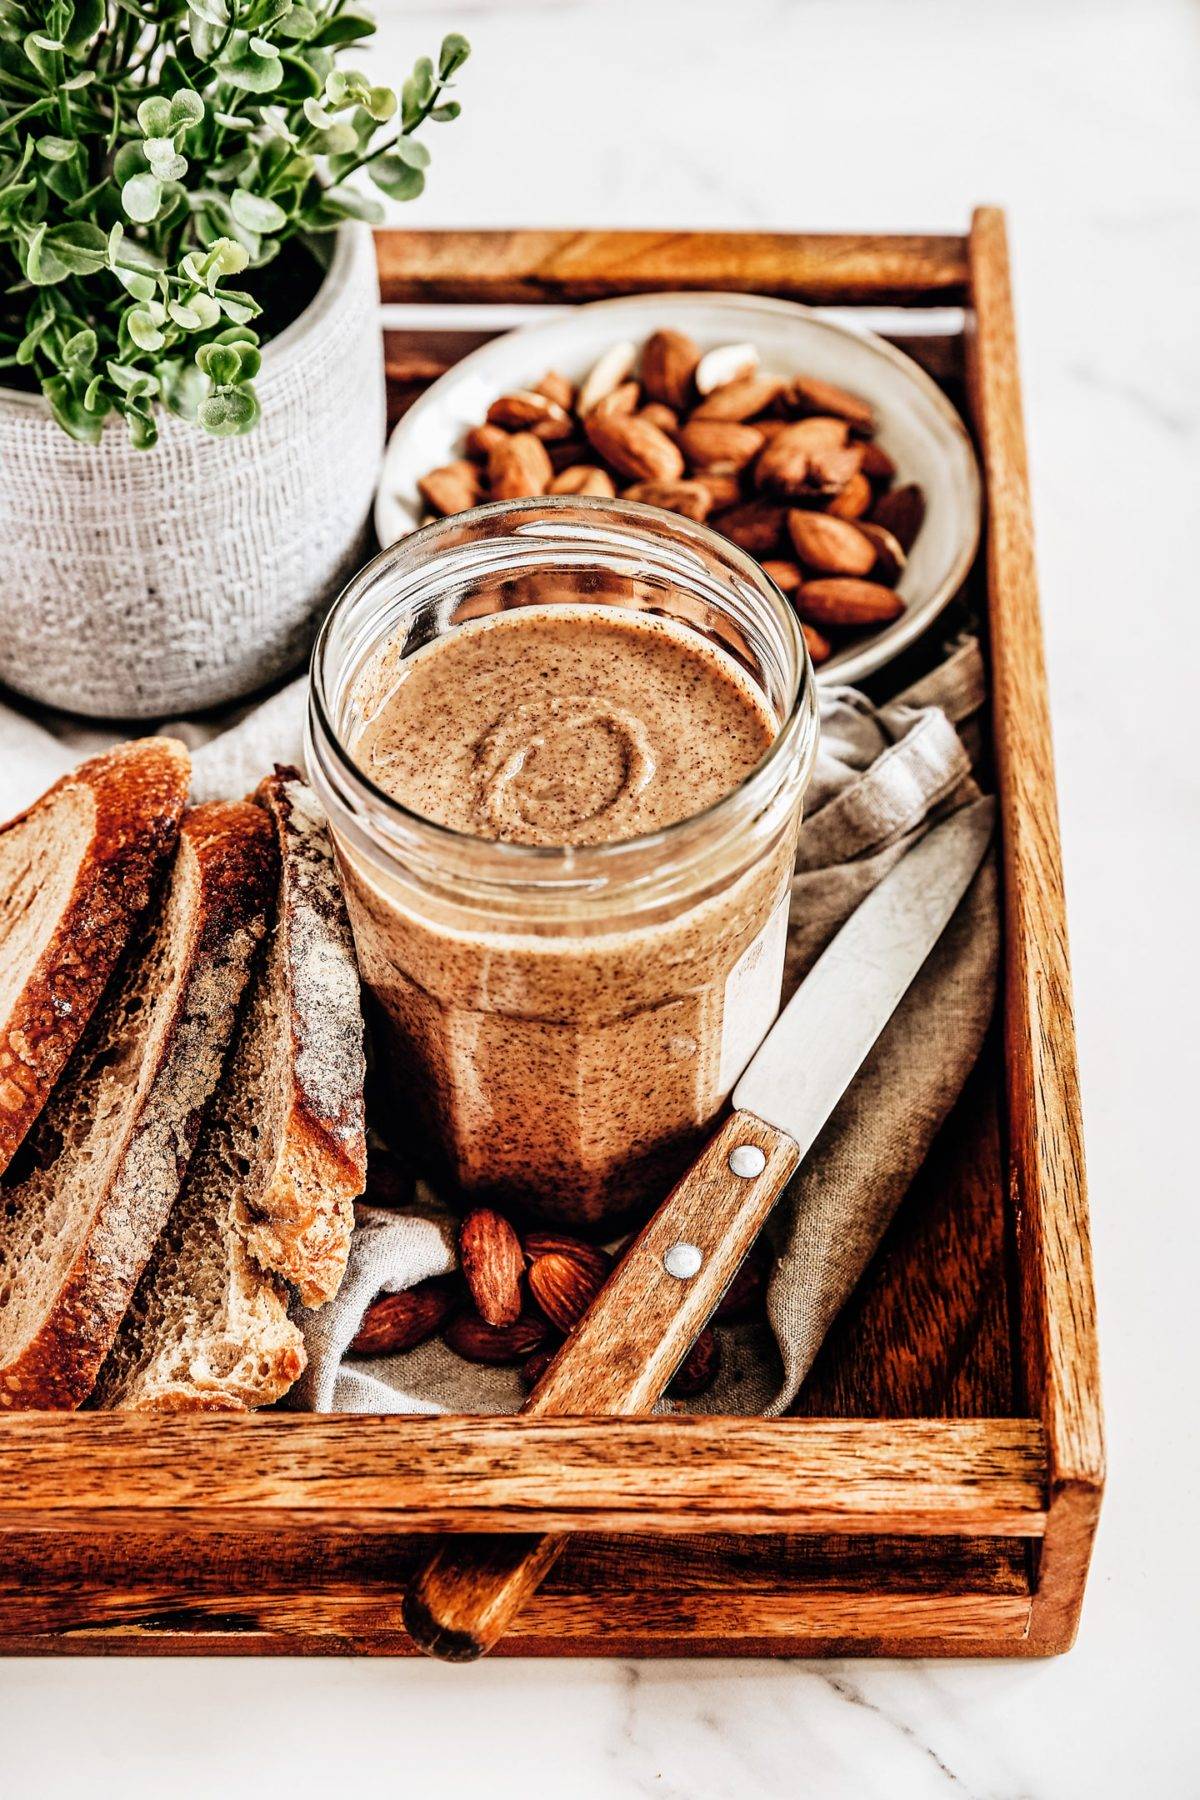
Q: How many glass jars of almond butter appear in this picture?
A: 1